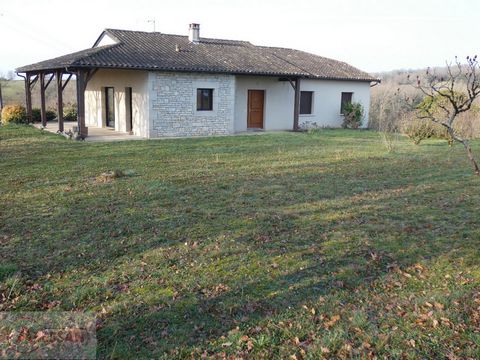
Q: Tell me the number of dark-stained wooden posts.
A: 5